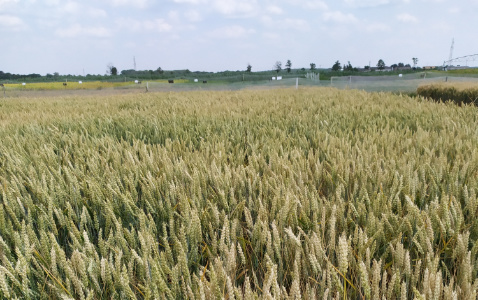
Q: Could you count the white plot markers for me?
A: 7